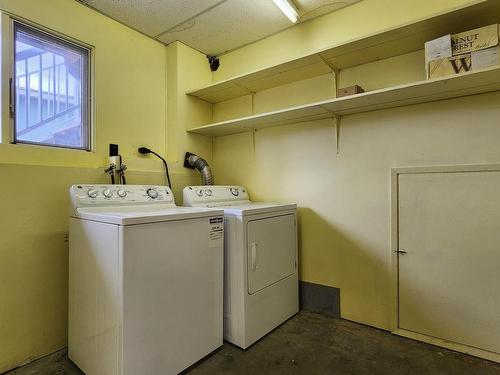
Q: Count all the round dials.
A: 7